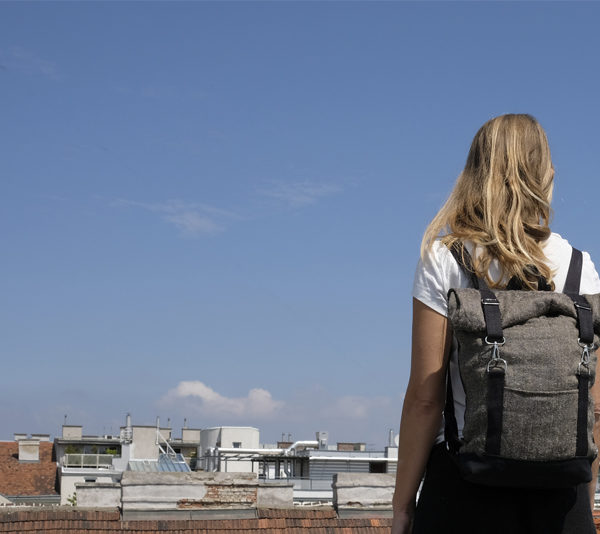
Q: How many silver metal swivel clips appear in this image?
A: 2